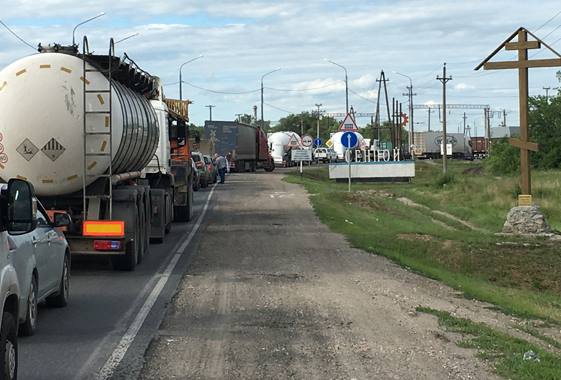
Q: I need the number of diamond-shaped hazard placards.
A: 2